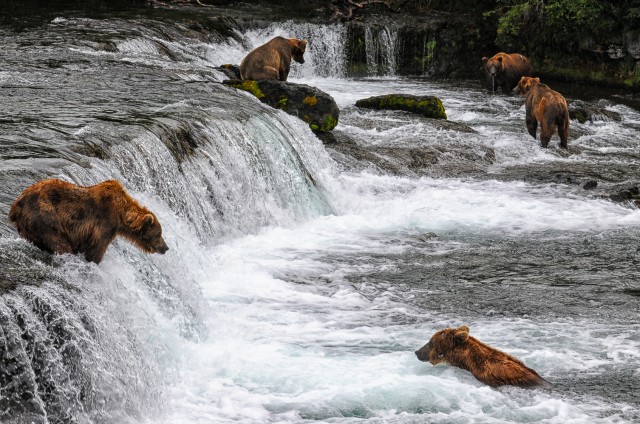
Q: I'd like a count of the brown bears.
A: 5